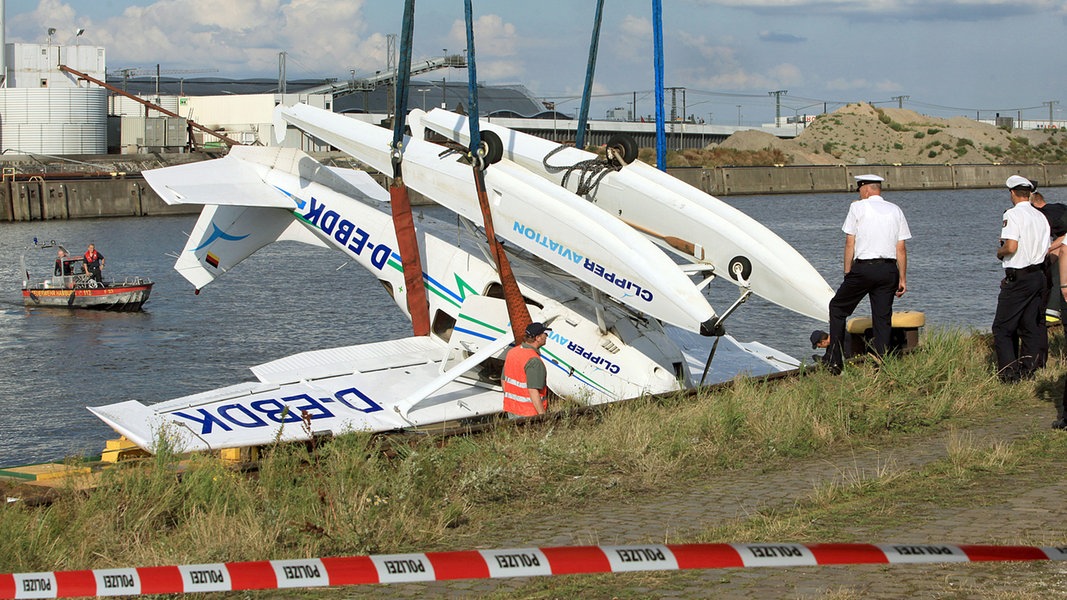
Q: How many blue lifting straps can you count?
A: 4